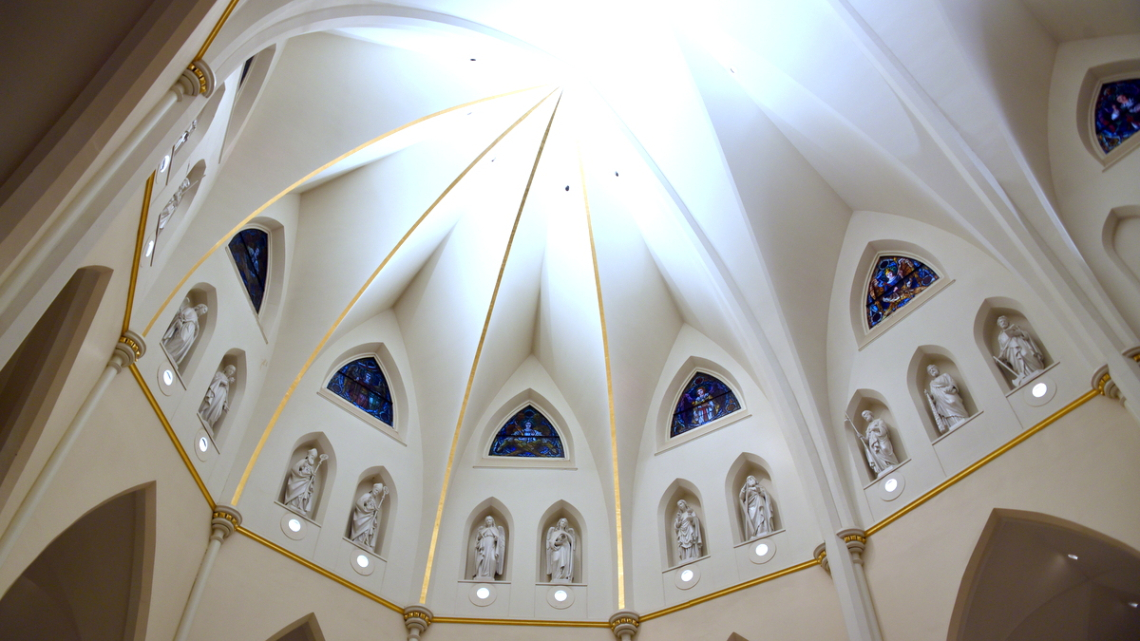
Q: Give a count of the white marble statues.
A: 13